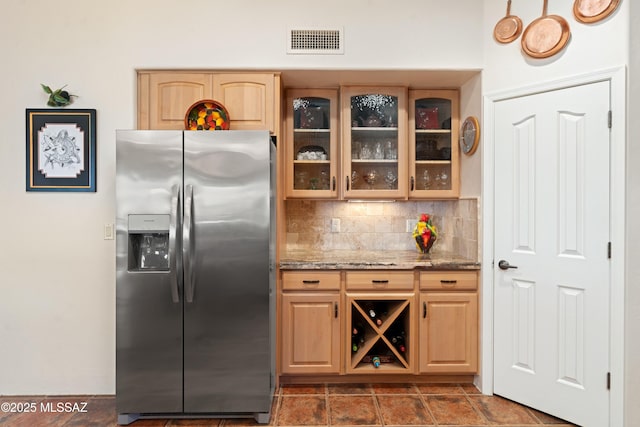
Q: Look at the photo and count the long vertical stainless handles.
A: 2